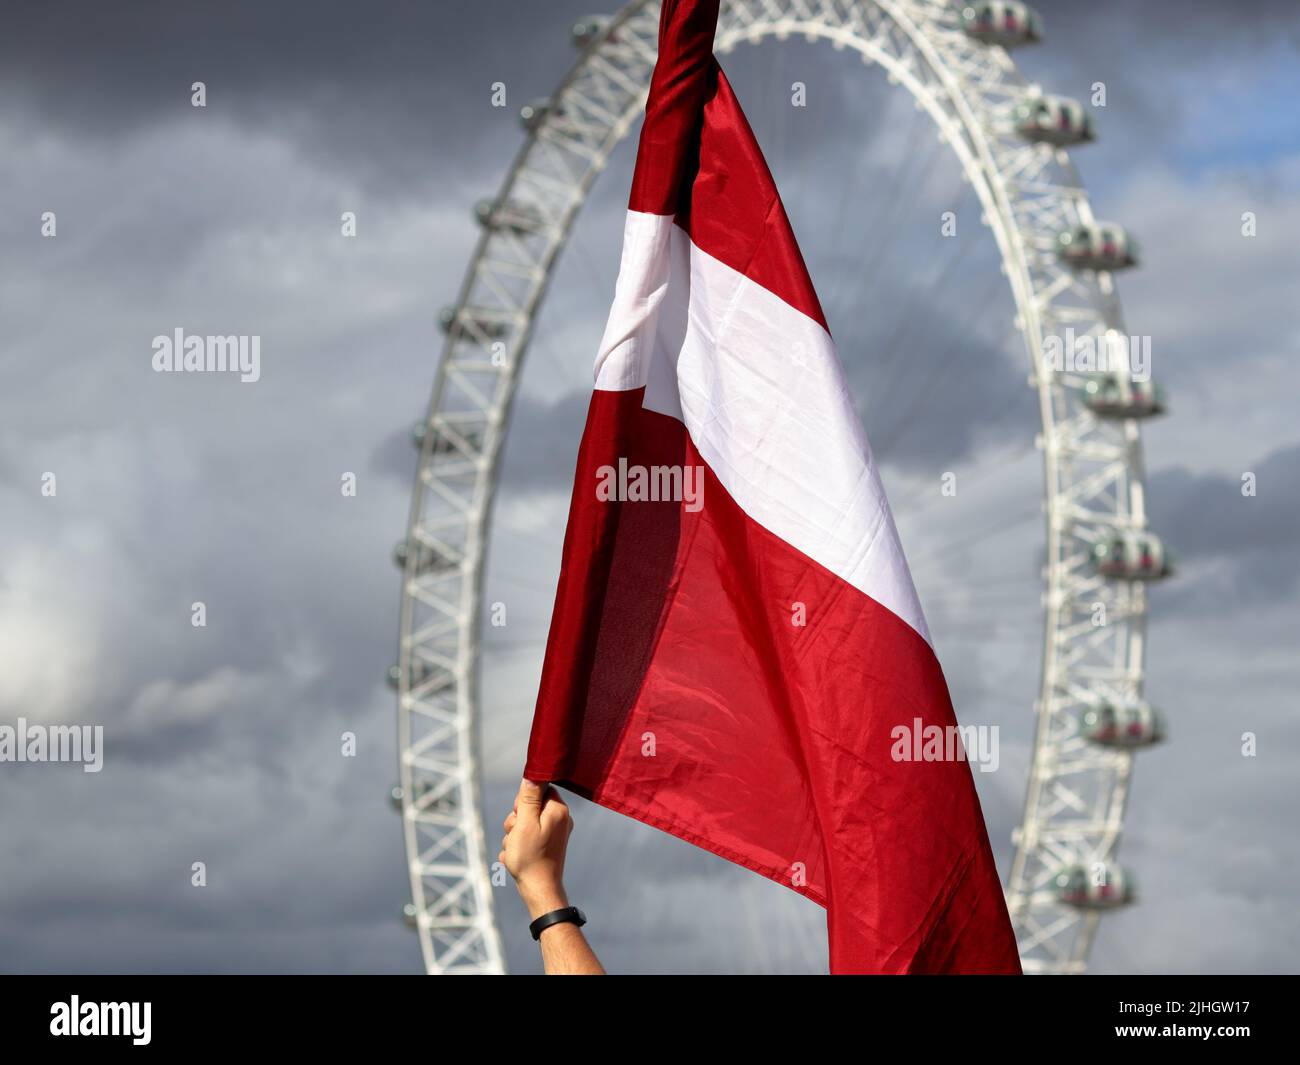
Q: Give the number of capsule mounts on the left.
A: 9